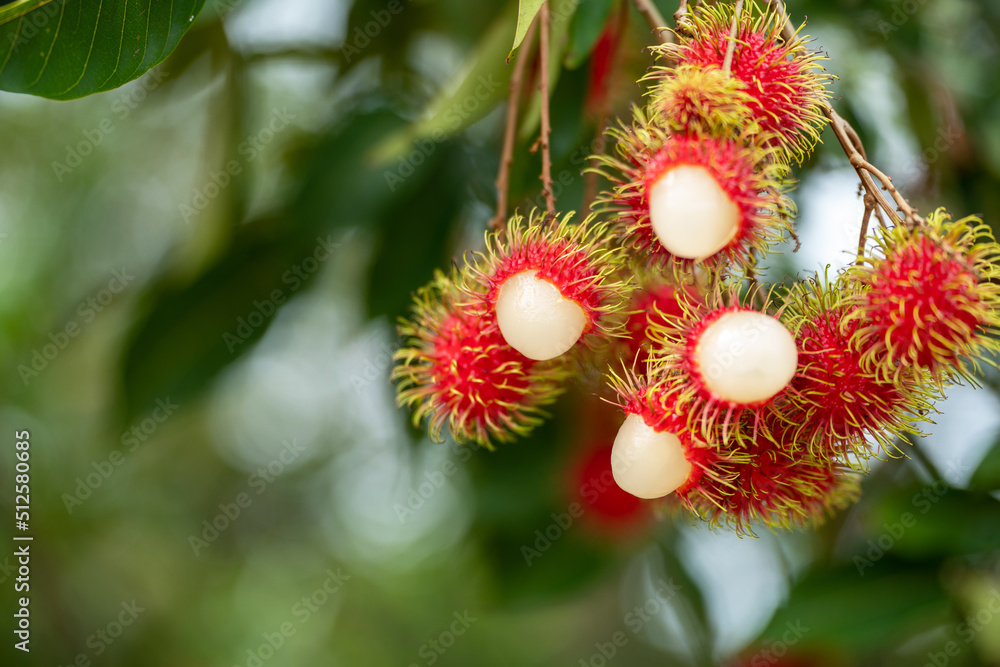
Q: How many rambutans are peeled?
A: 4